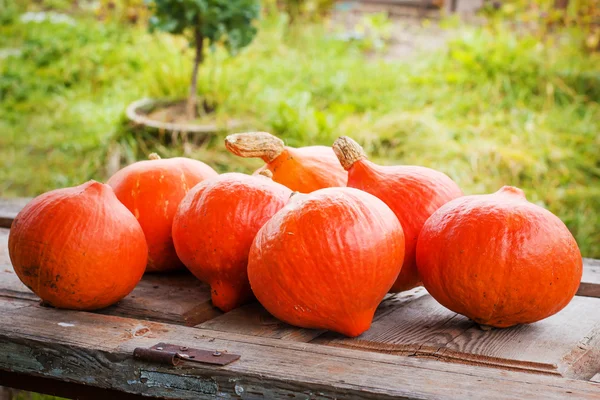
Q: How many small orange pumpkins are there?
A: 7